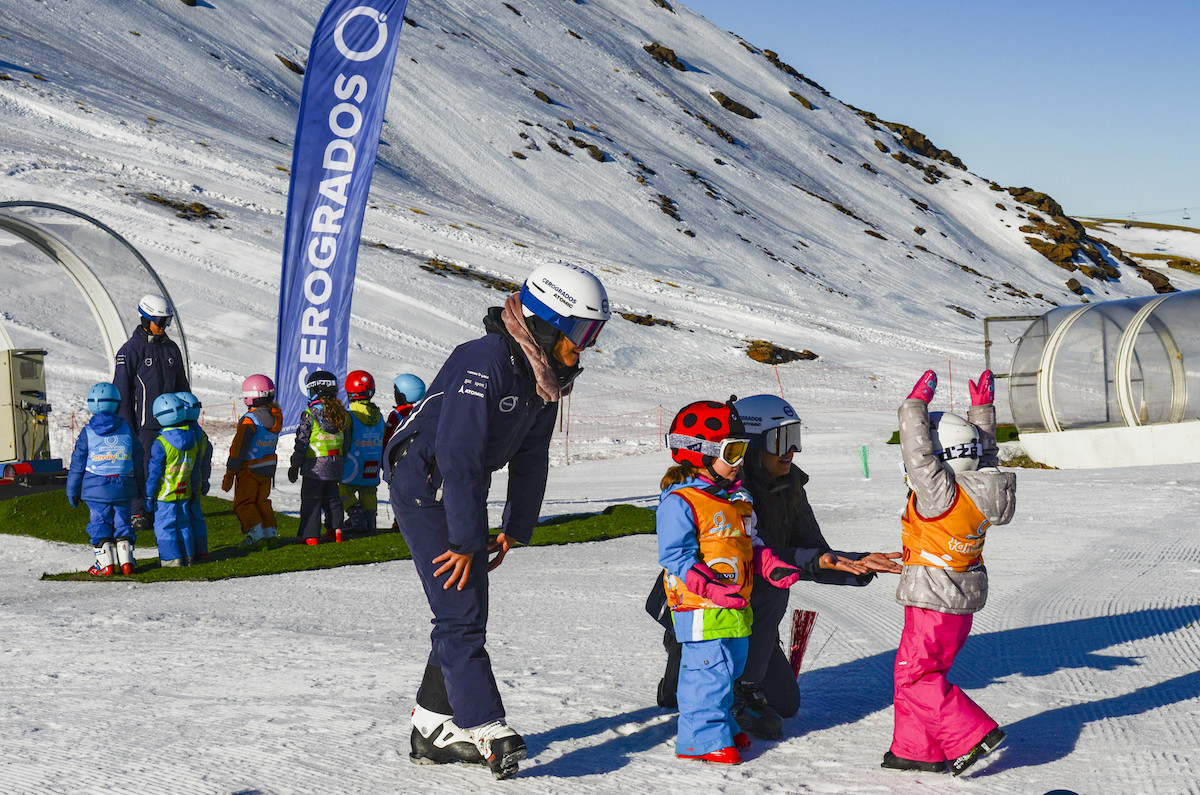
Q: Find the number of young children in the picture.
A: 9